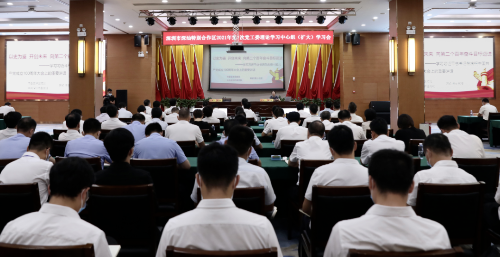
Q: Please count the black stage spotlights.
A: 10